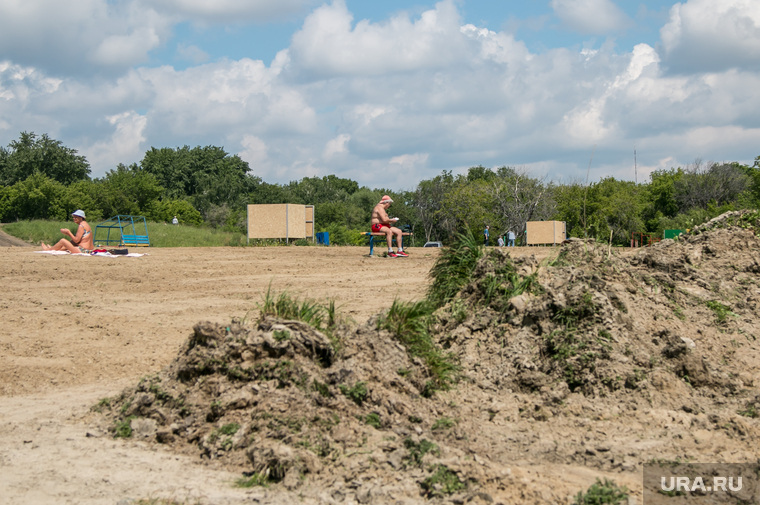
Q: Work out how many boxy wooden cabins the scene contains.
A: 2